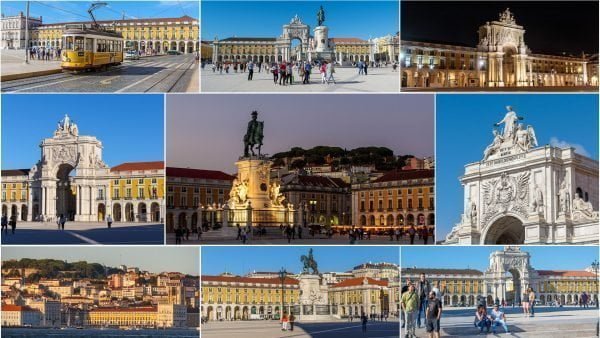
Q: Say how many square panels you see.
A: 2